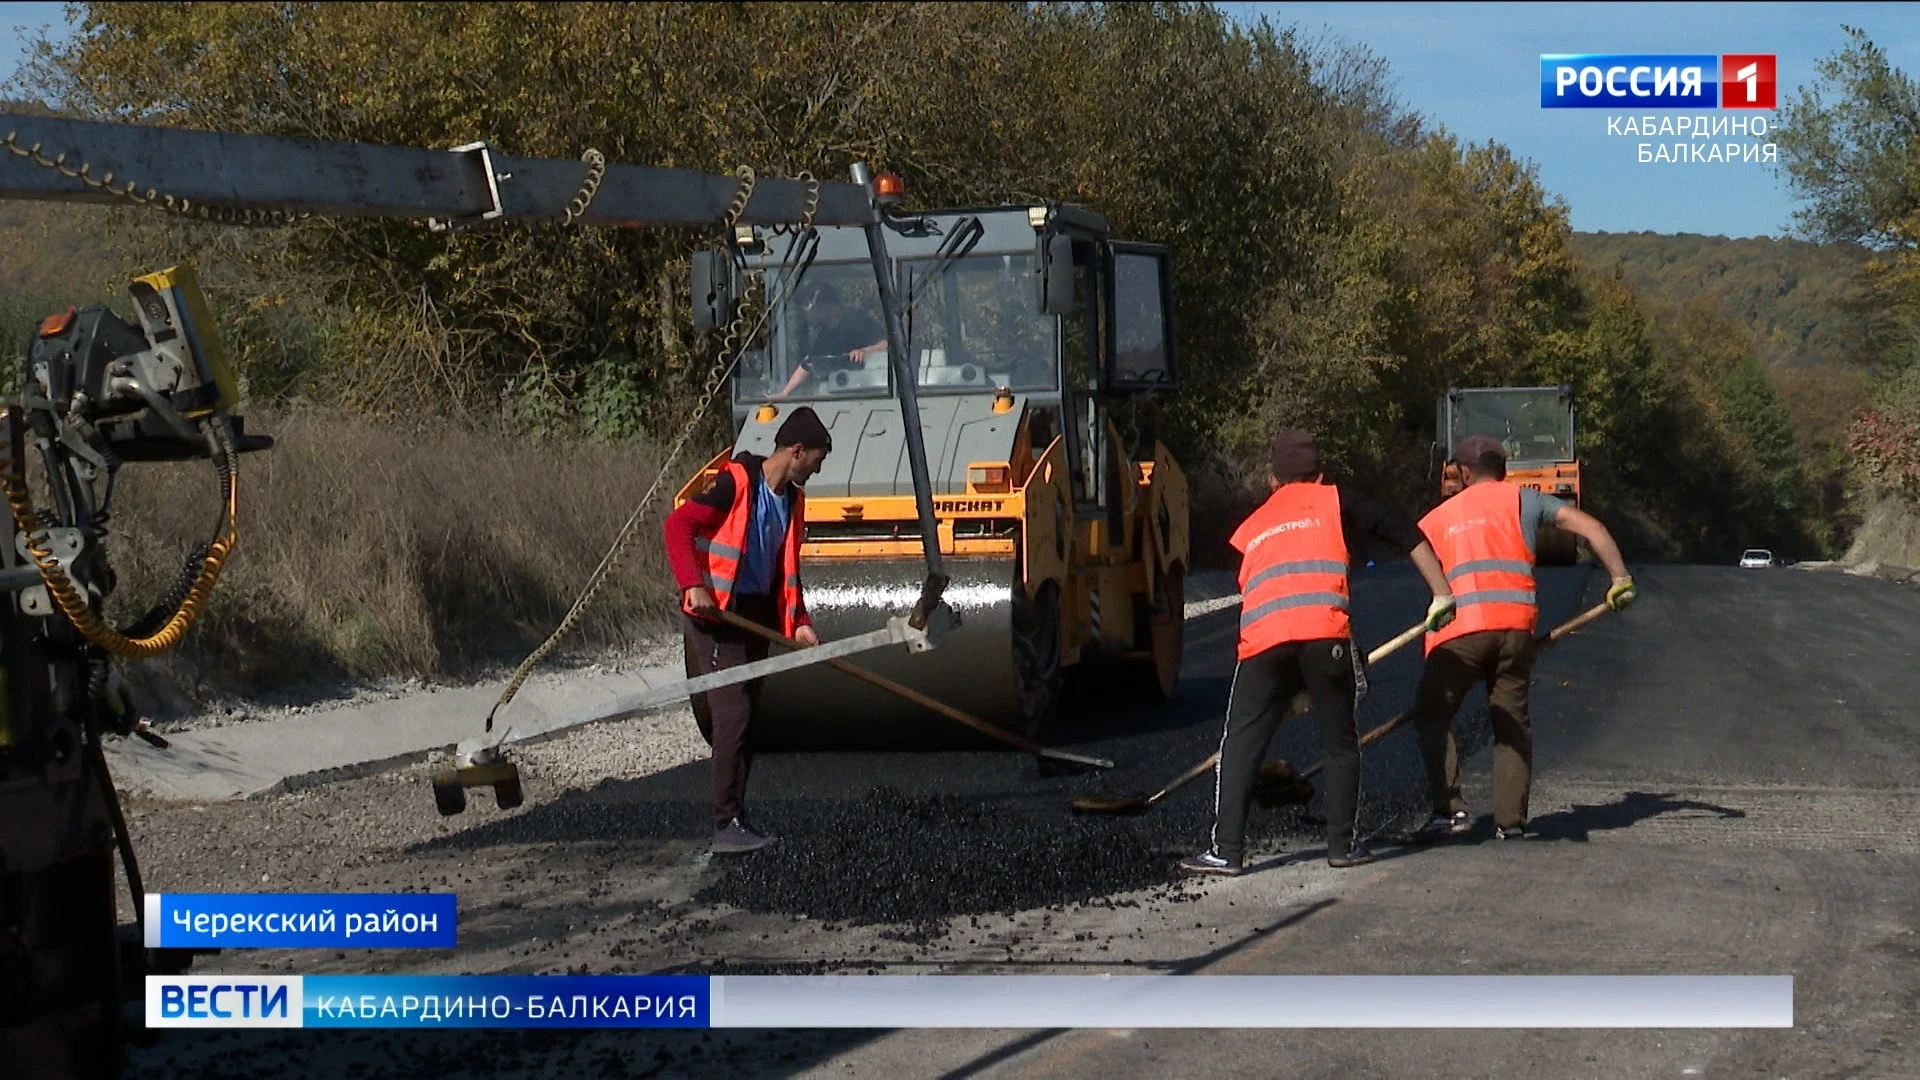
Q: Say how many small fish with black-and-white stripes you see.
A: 0